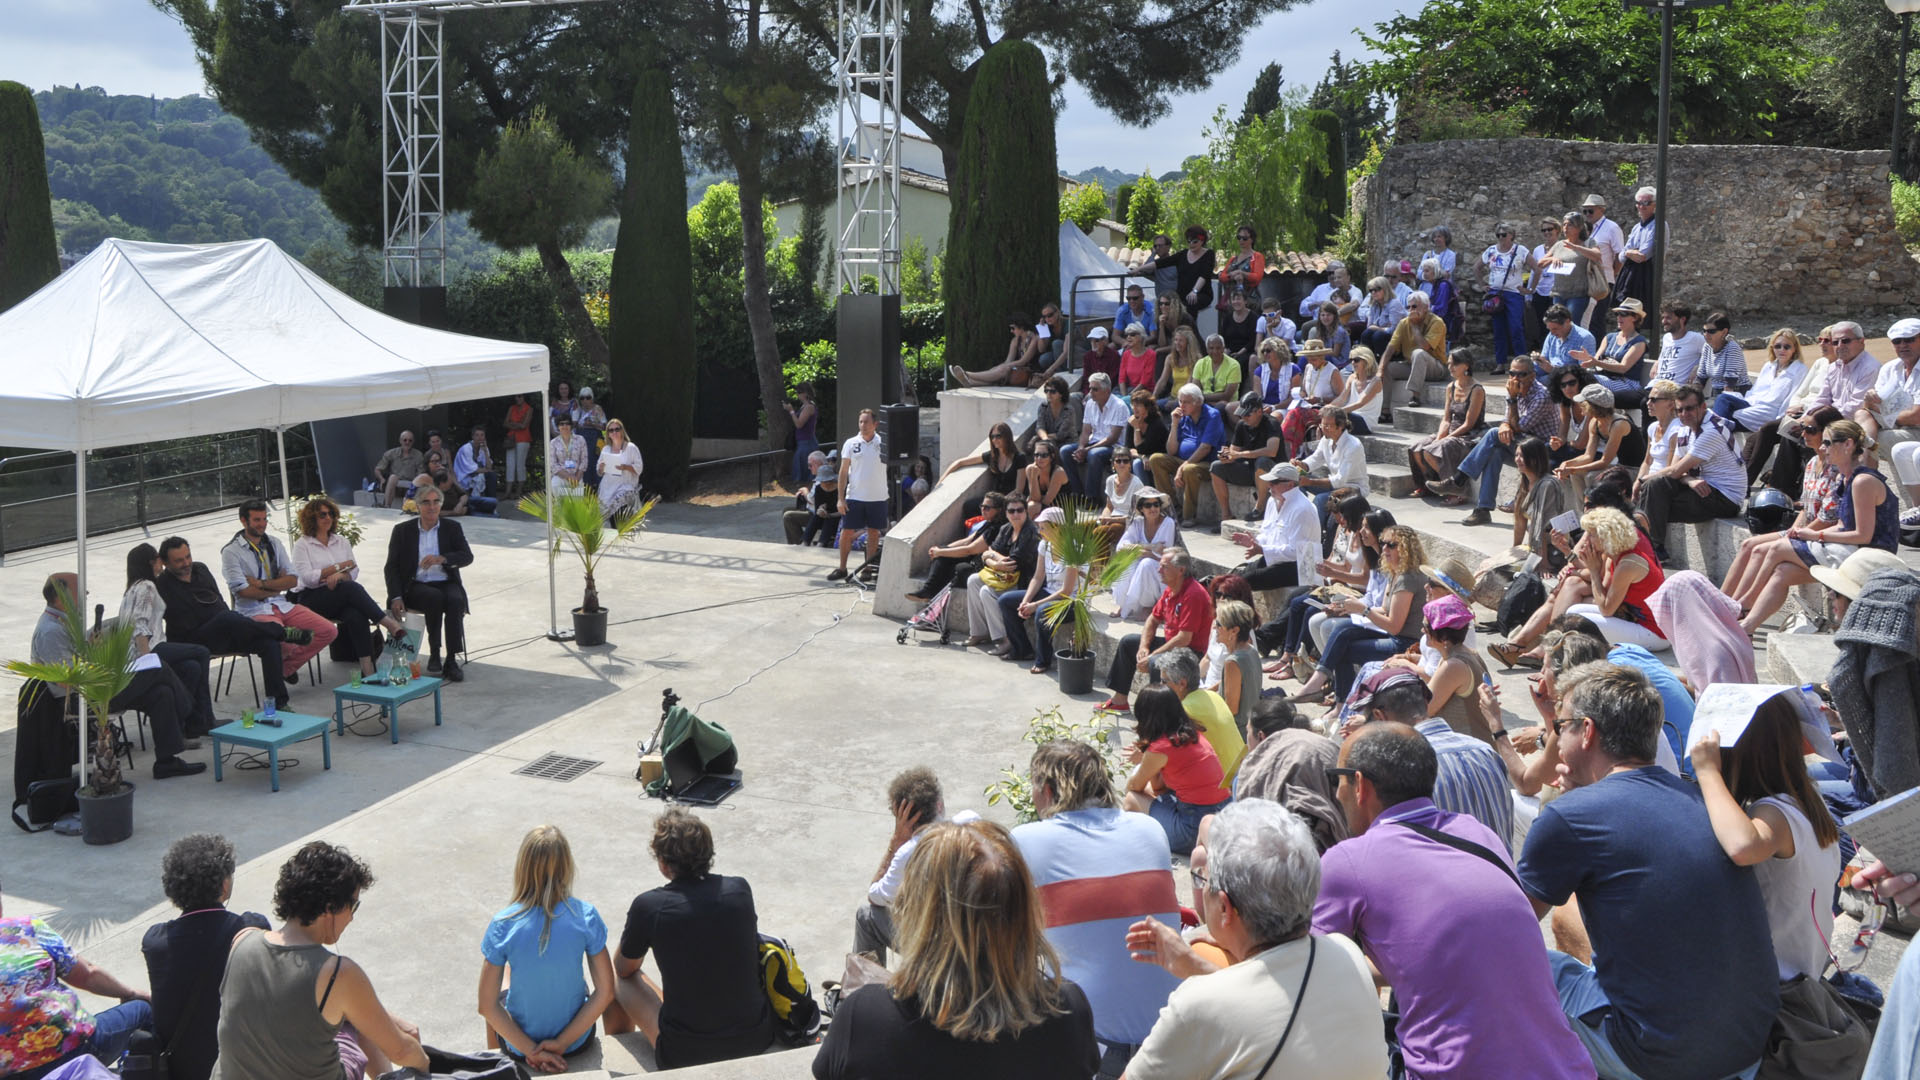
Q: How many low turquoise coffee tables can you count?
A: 2